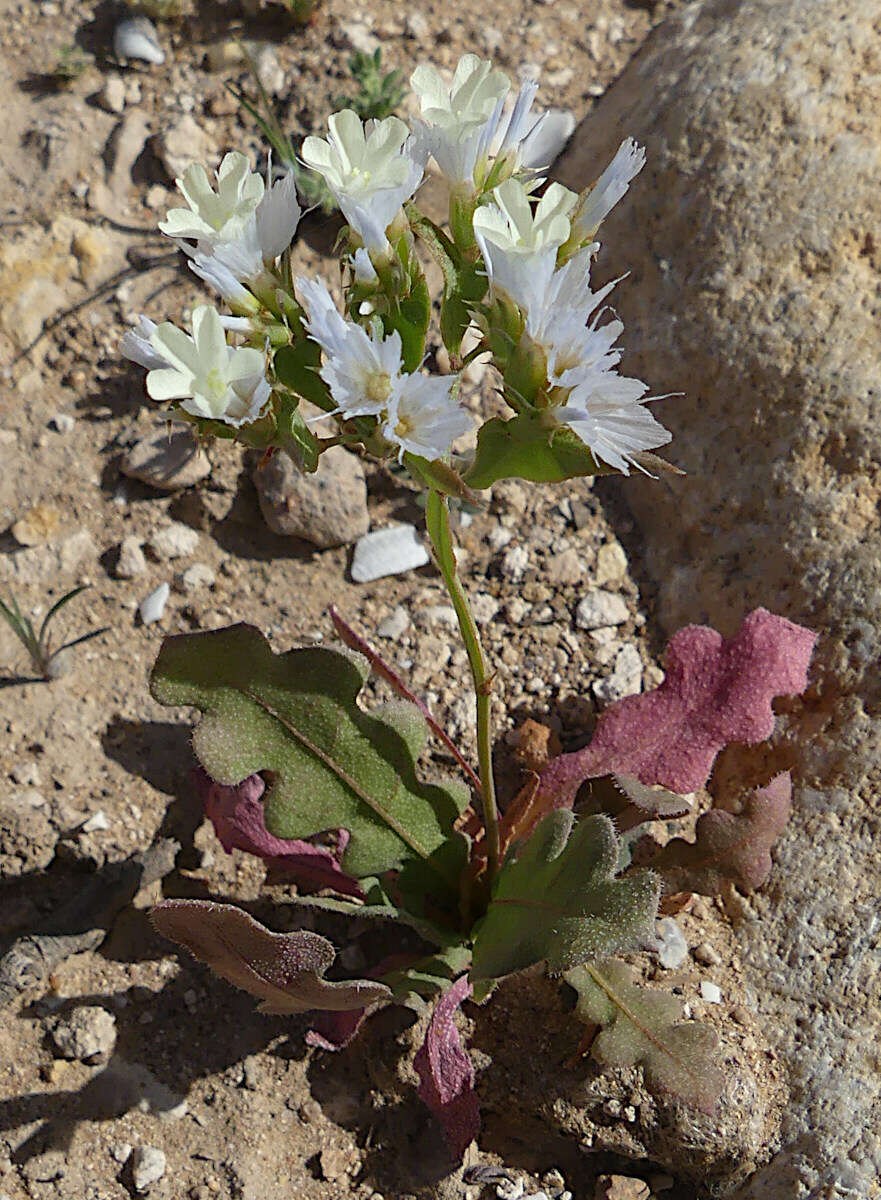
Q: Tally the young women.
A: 0